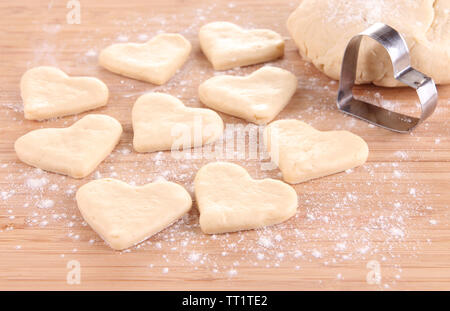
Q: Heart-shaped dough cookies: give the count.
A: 9